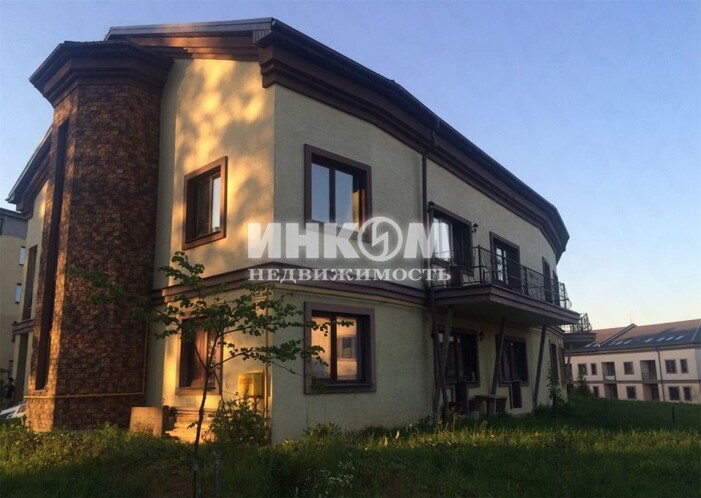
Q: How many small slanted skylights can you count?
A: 9